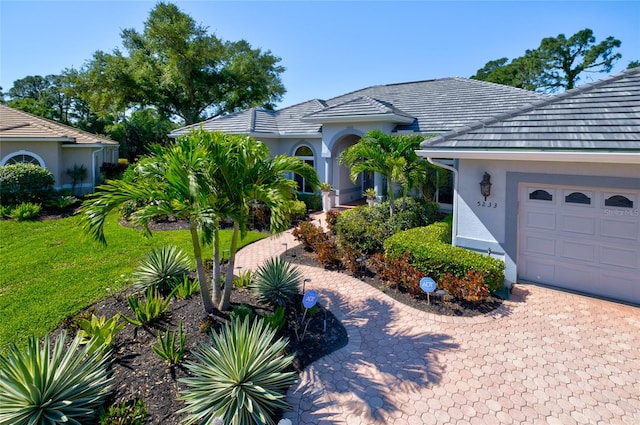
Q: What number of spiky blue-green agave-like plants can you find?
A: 4